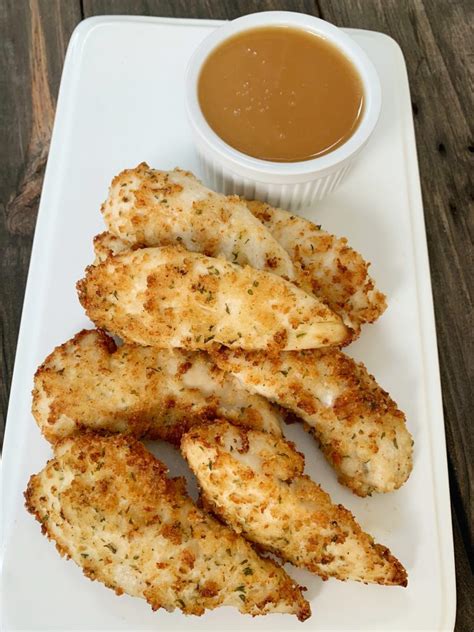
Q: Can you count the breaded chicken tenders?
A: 7